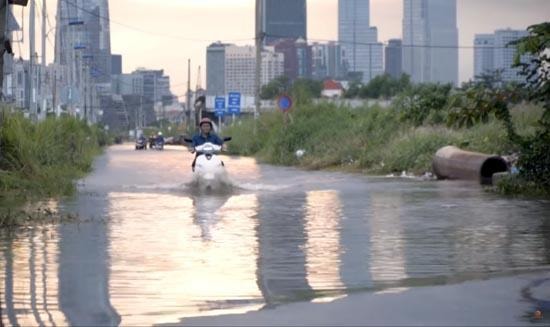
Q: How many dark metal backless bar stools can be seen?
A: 0